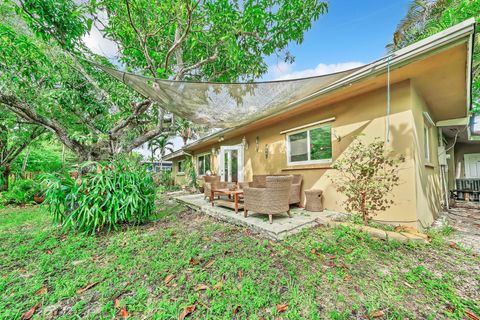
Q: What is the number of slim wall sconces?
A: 2